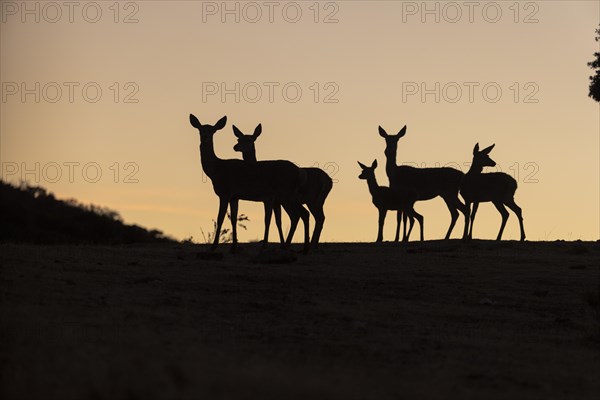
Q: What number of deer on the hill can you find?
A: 5